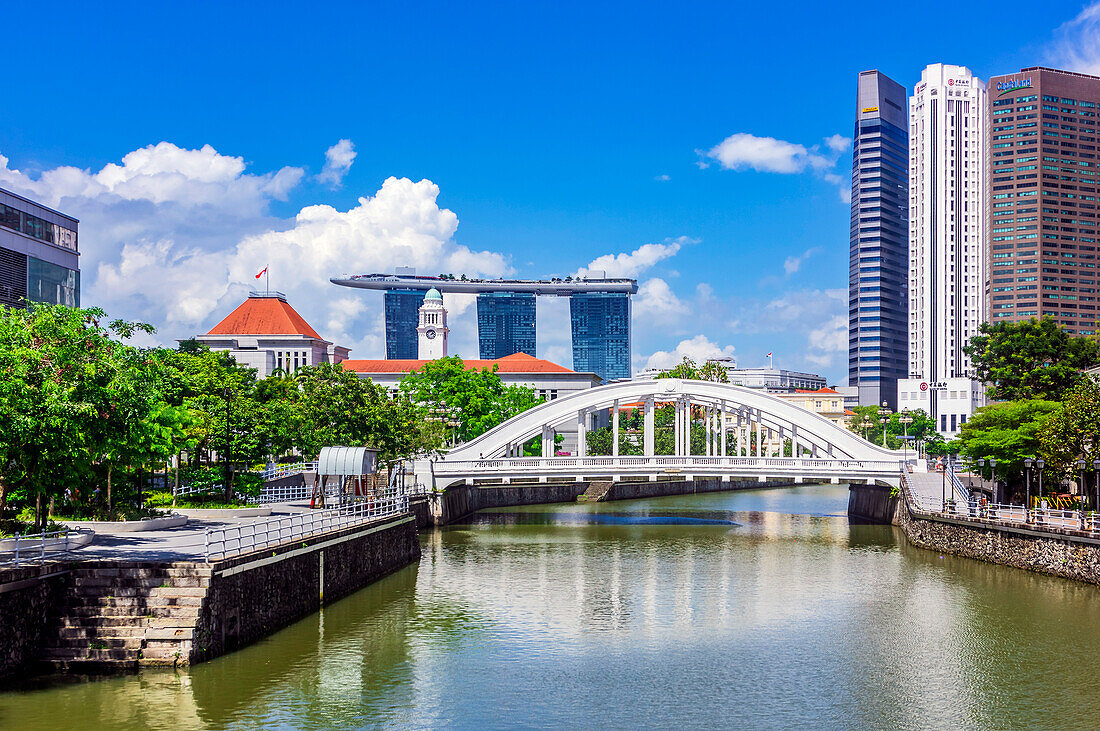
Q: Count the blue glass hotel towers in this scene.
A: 3